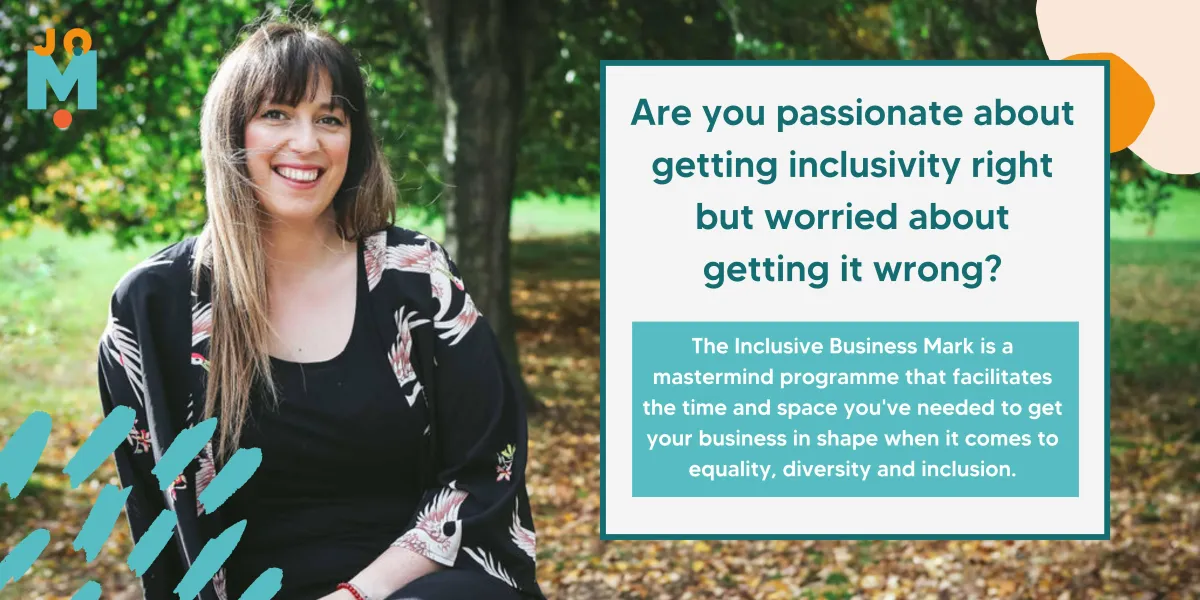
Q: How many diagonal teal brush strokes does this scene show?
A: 10